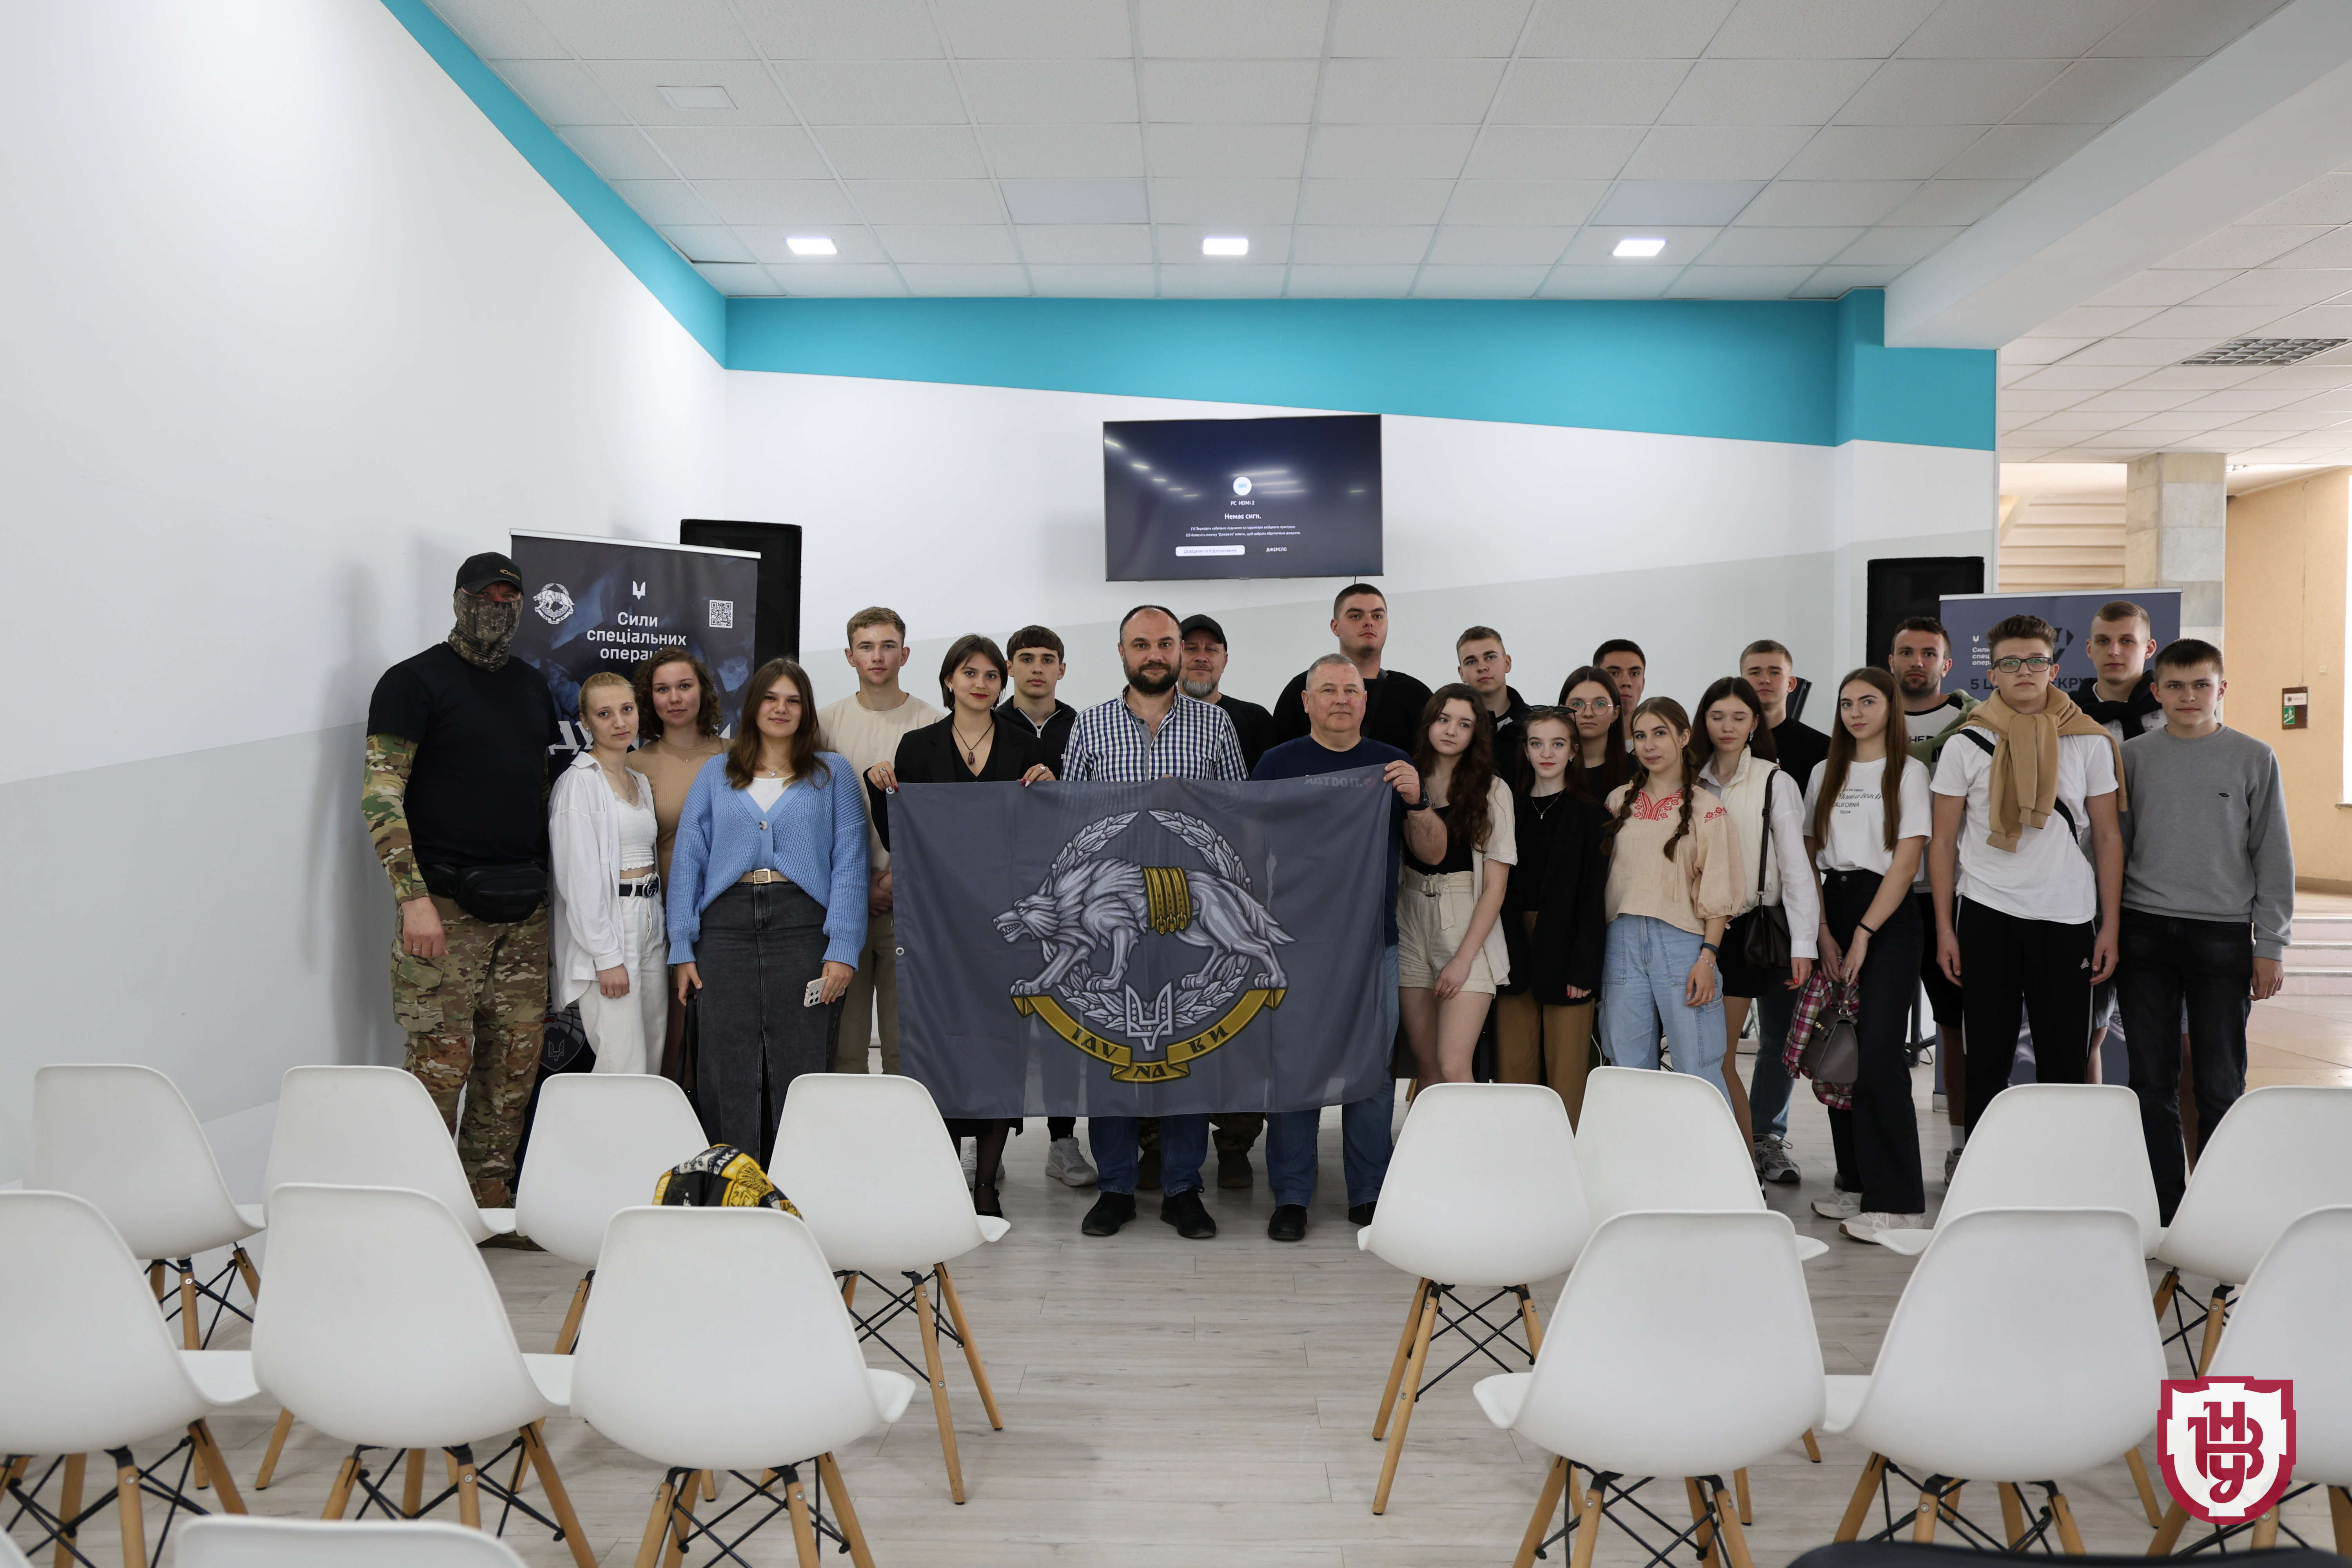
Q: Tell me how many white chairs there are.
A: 15